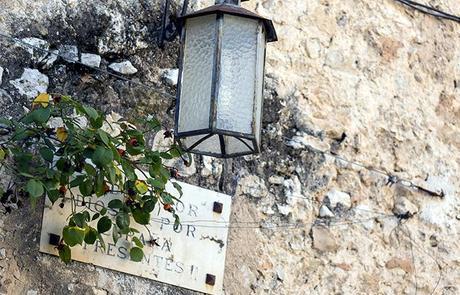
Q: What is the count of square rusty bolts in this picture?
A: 3